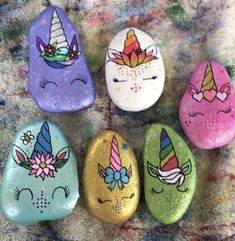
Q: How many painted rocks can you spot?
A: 6